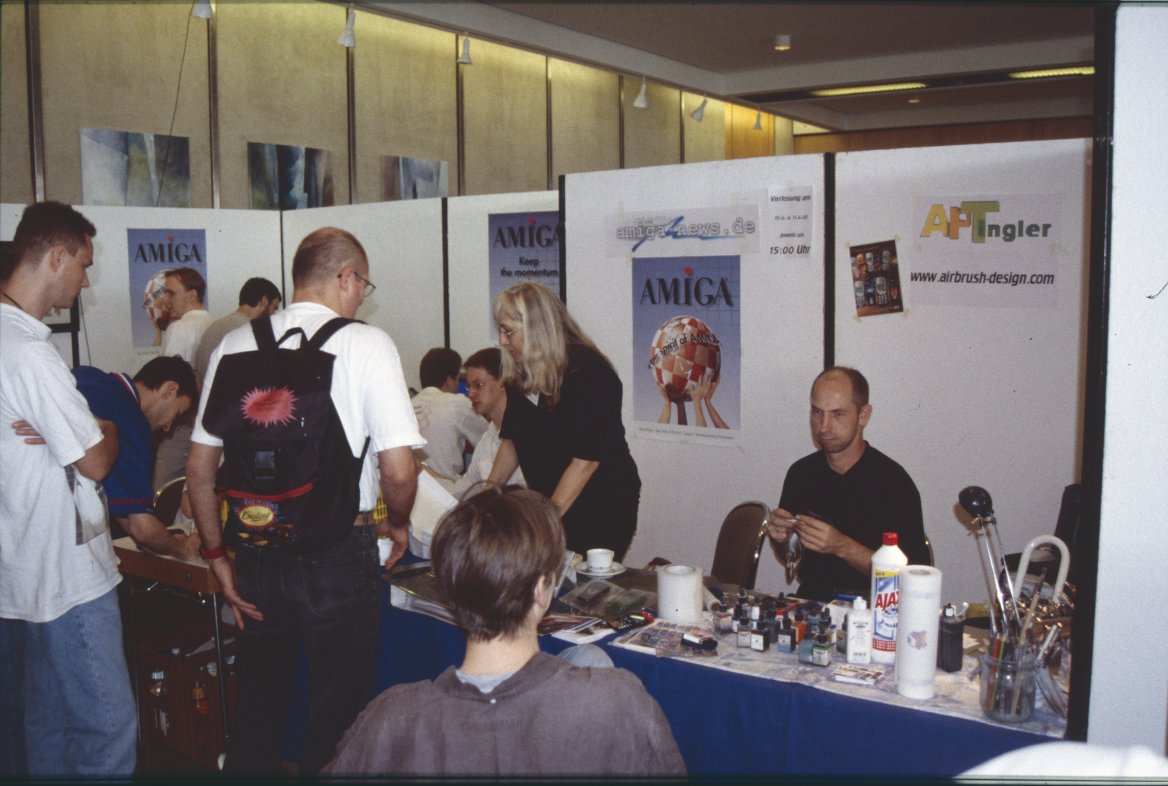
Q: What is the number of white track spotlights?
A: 6